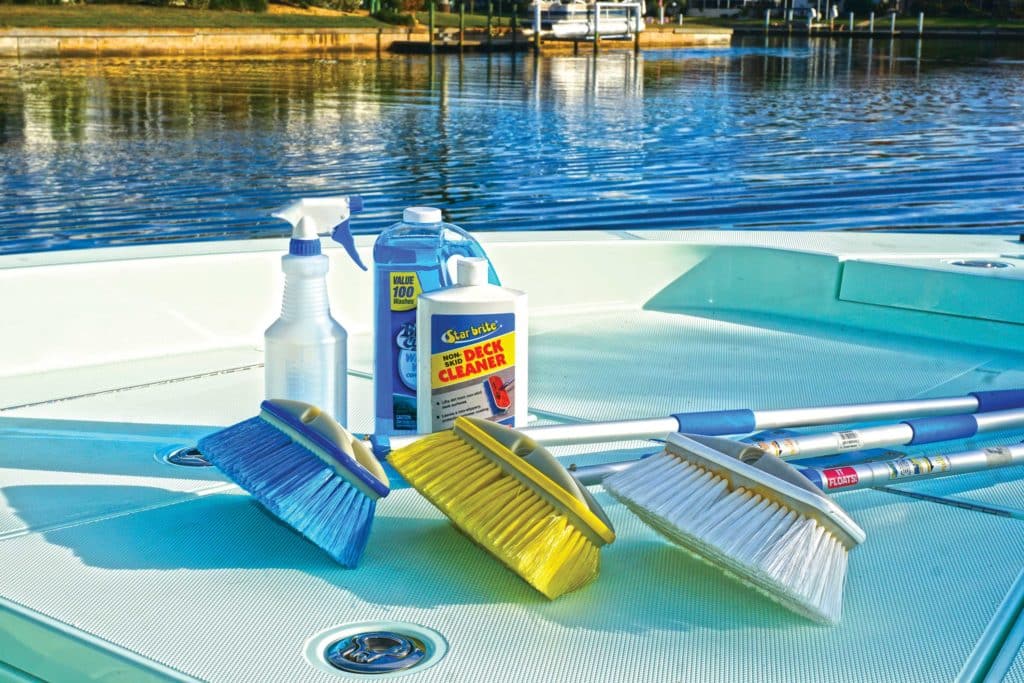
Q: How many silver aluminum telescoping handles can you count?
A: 3